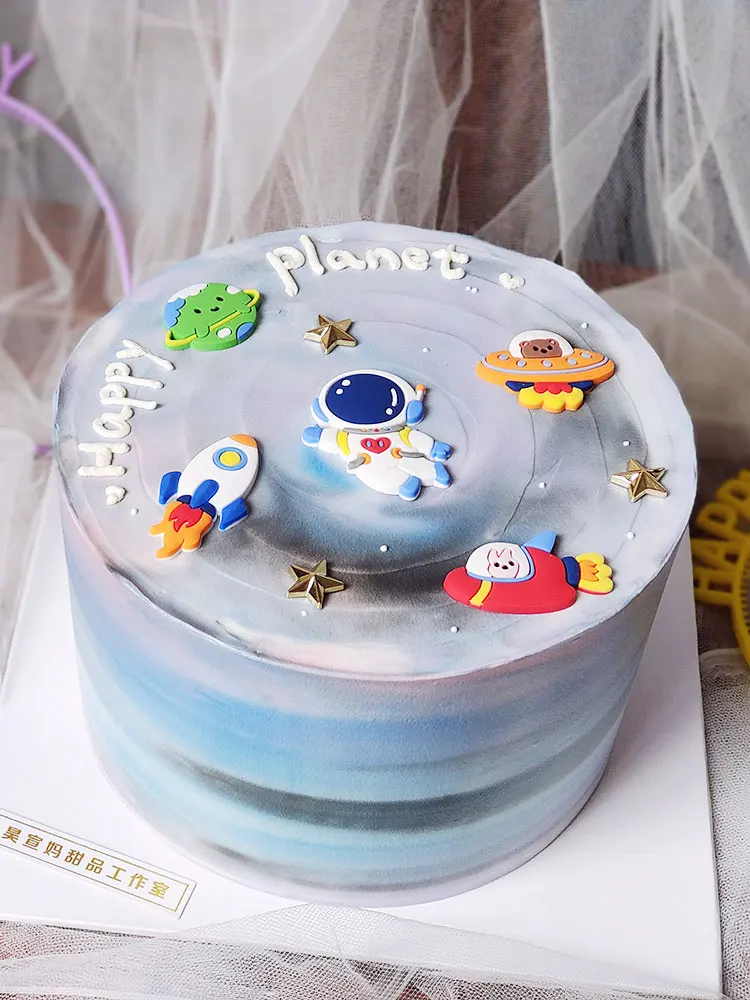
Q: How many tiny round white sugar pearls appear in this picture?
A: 11